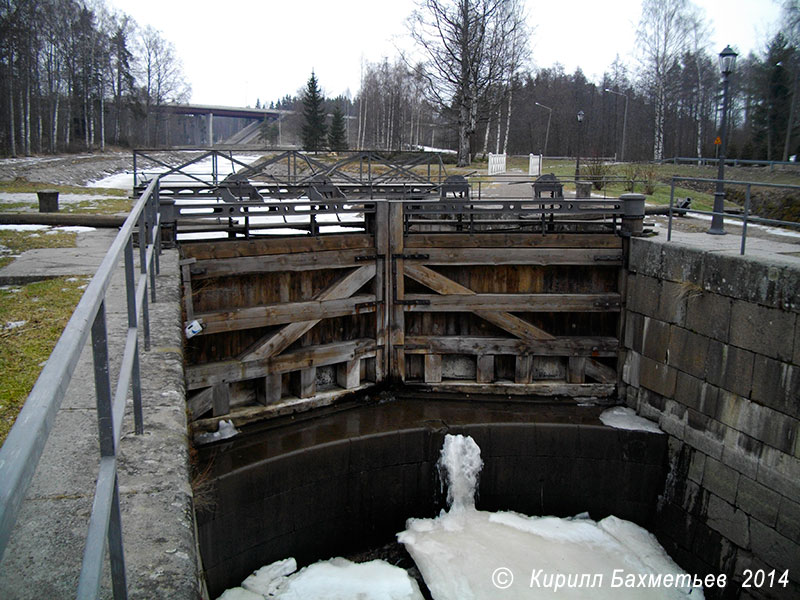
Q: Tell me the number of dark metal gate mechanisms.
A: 4